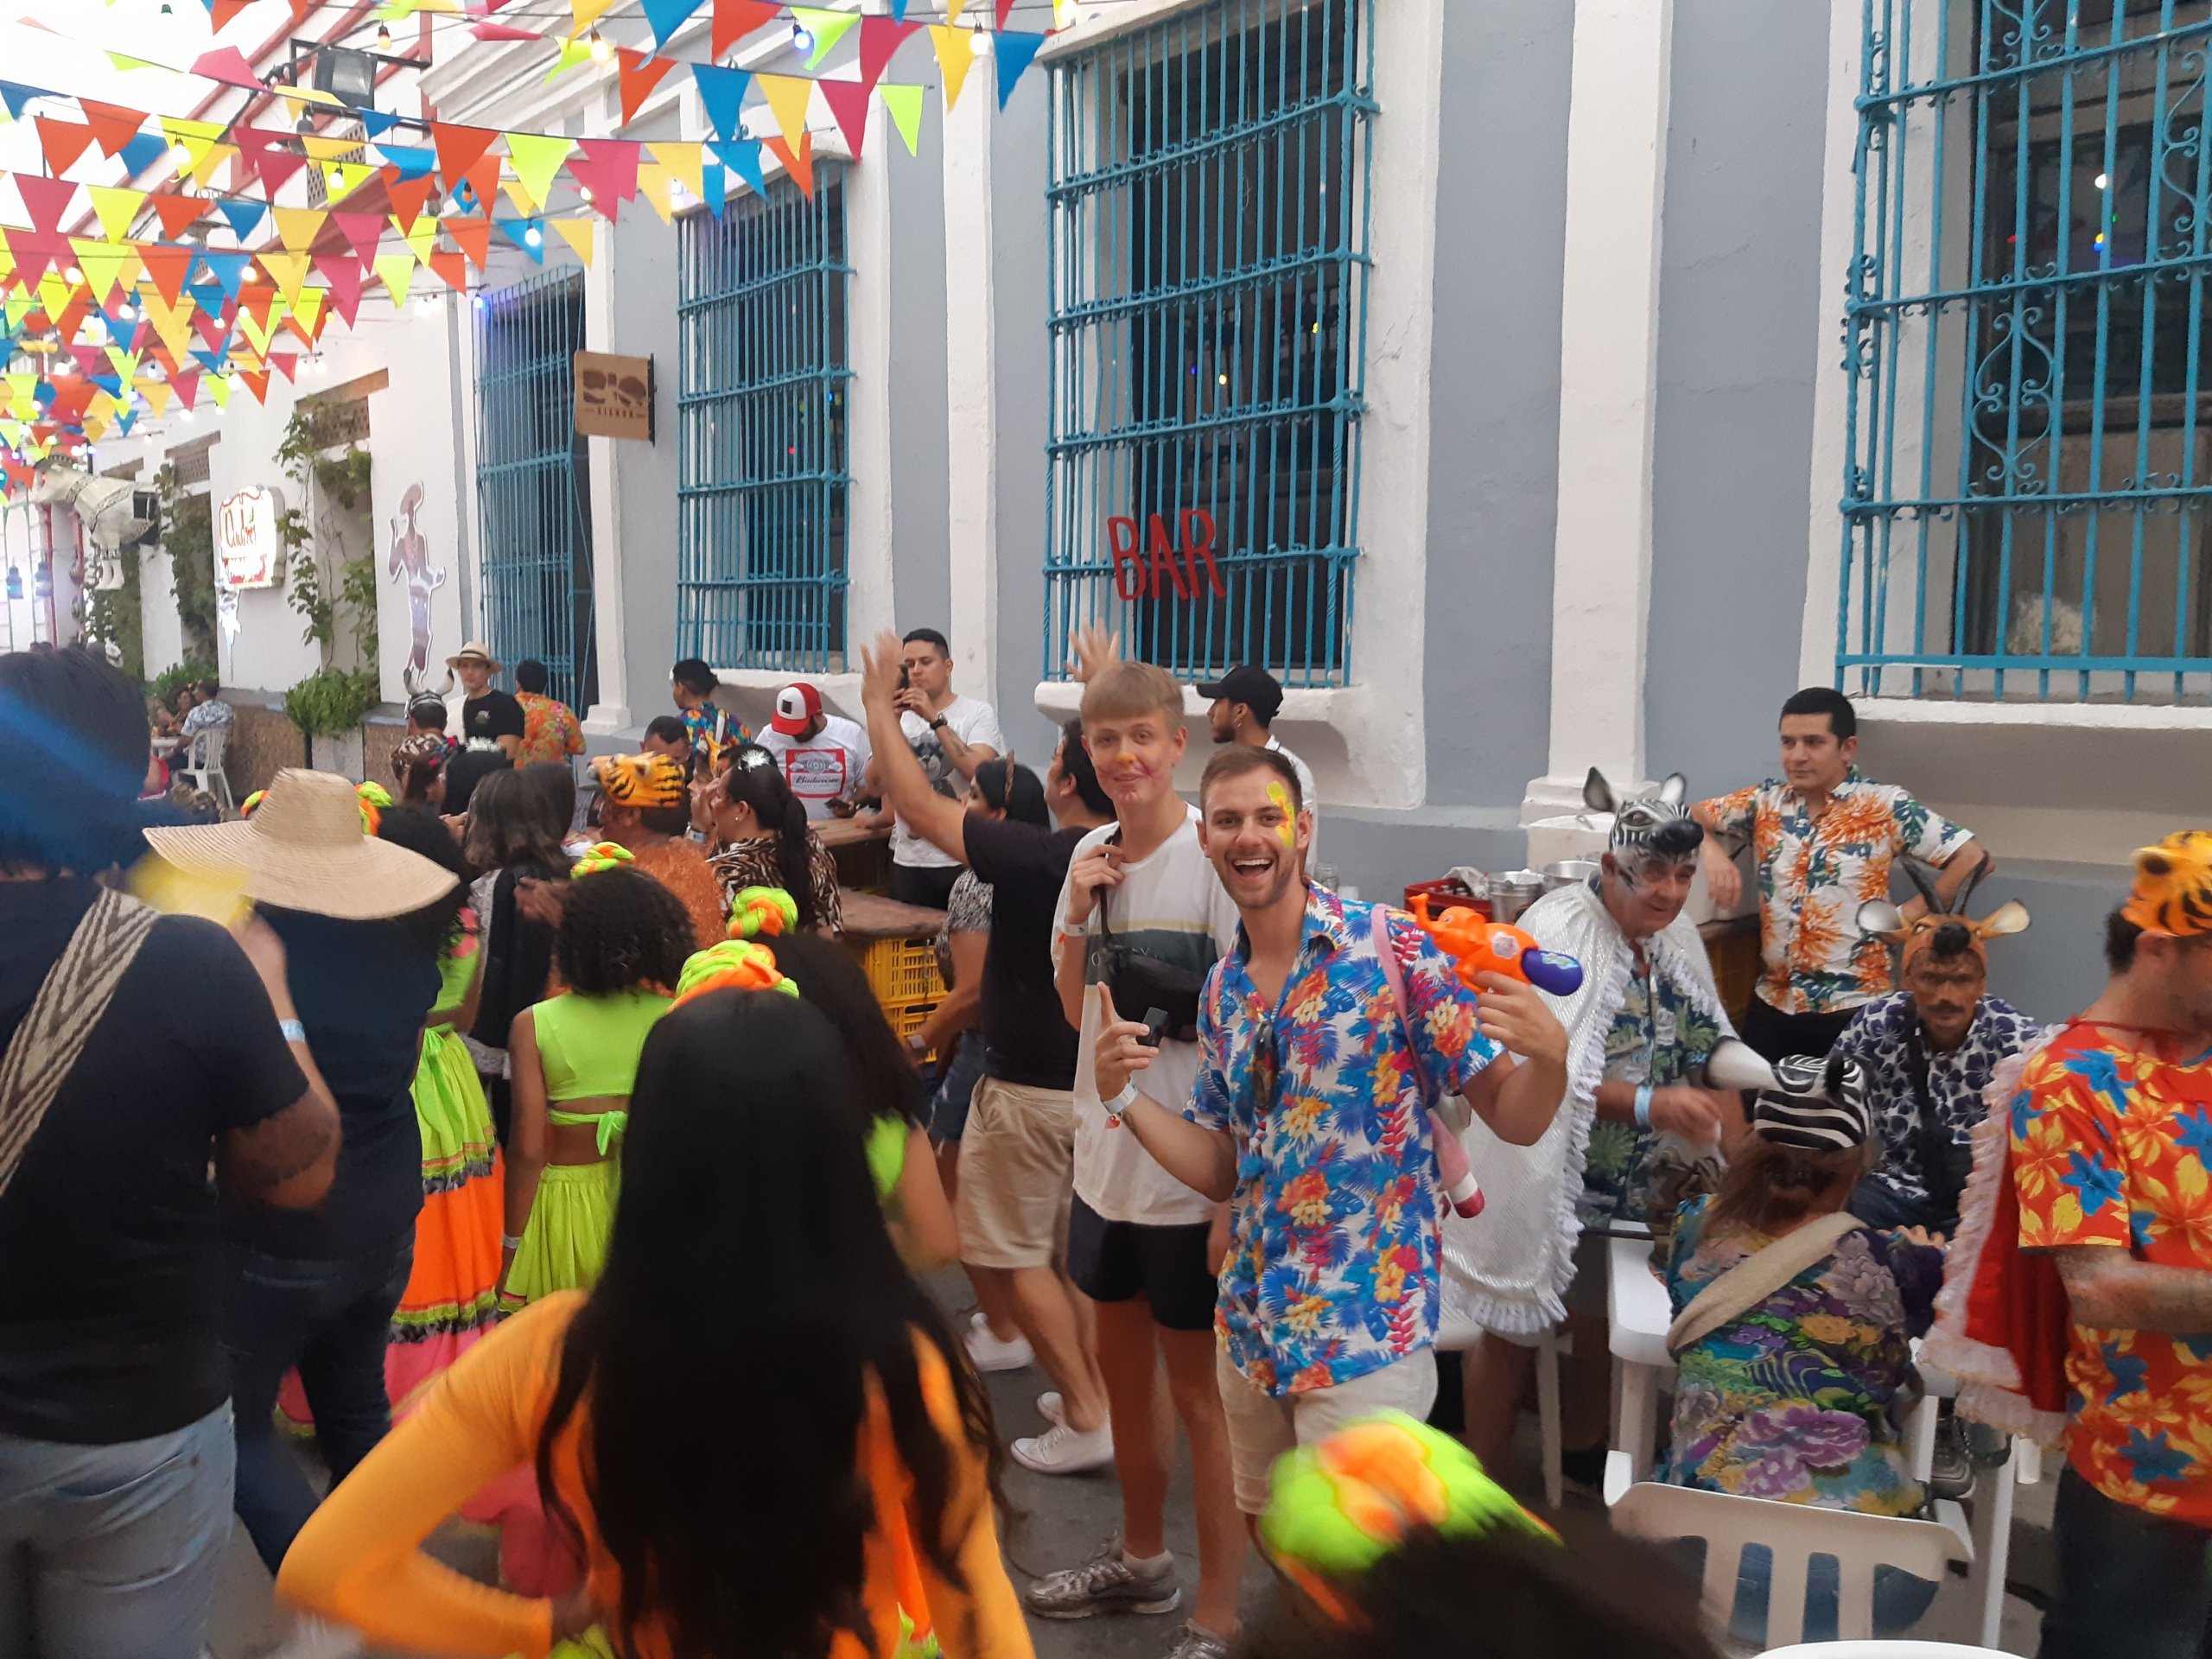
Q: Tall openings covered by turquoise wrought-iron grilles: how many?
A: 4